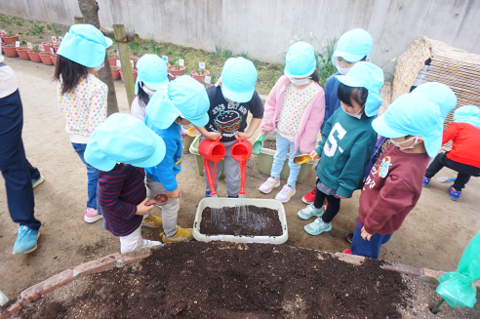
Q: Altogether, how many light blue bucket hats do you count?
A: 11